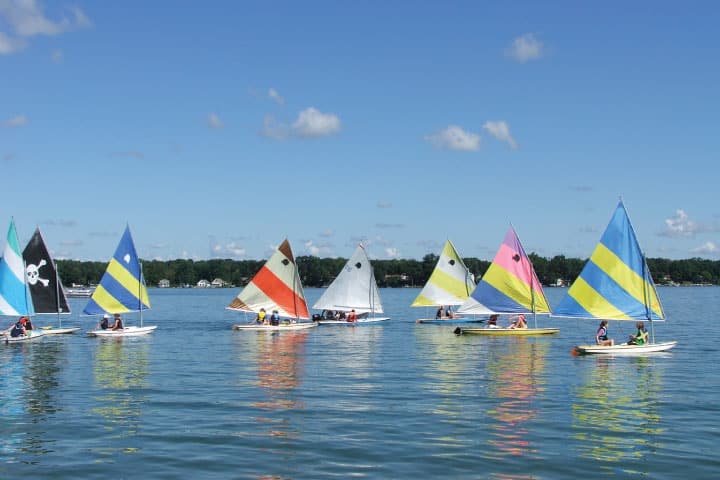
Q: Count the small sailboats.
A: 8